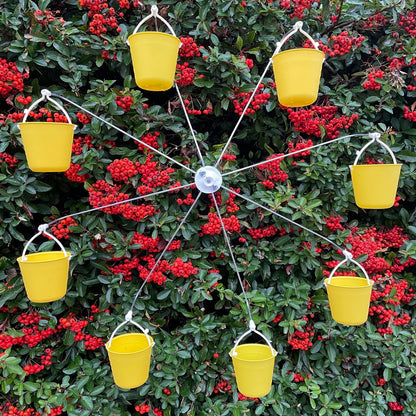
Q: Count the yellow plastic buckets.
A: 8